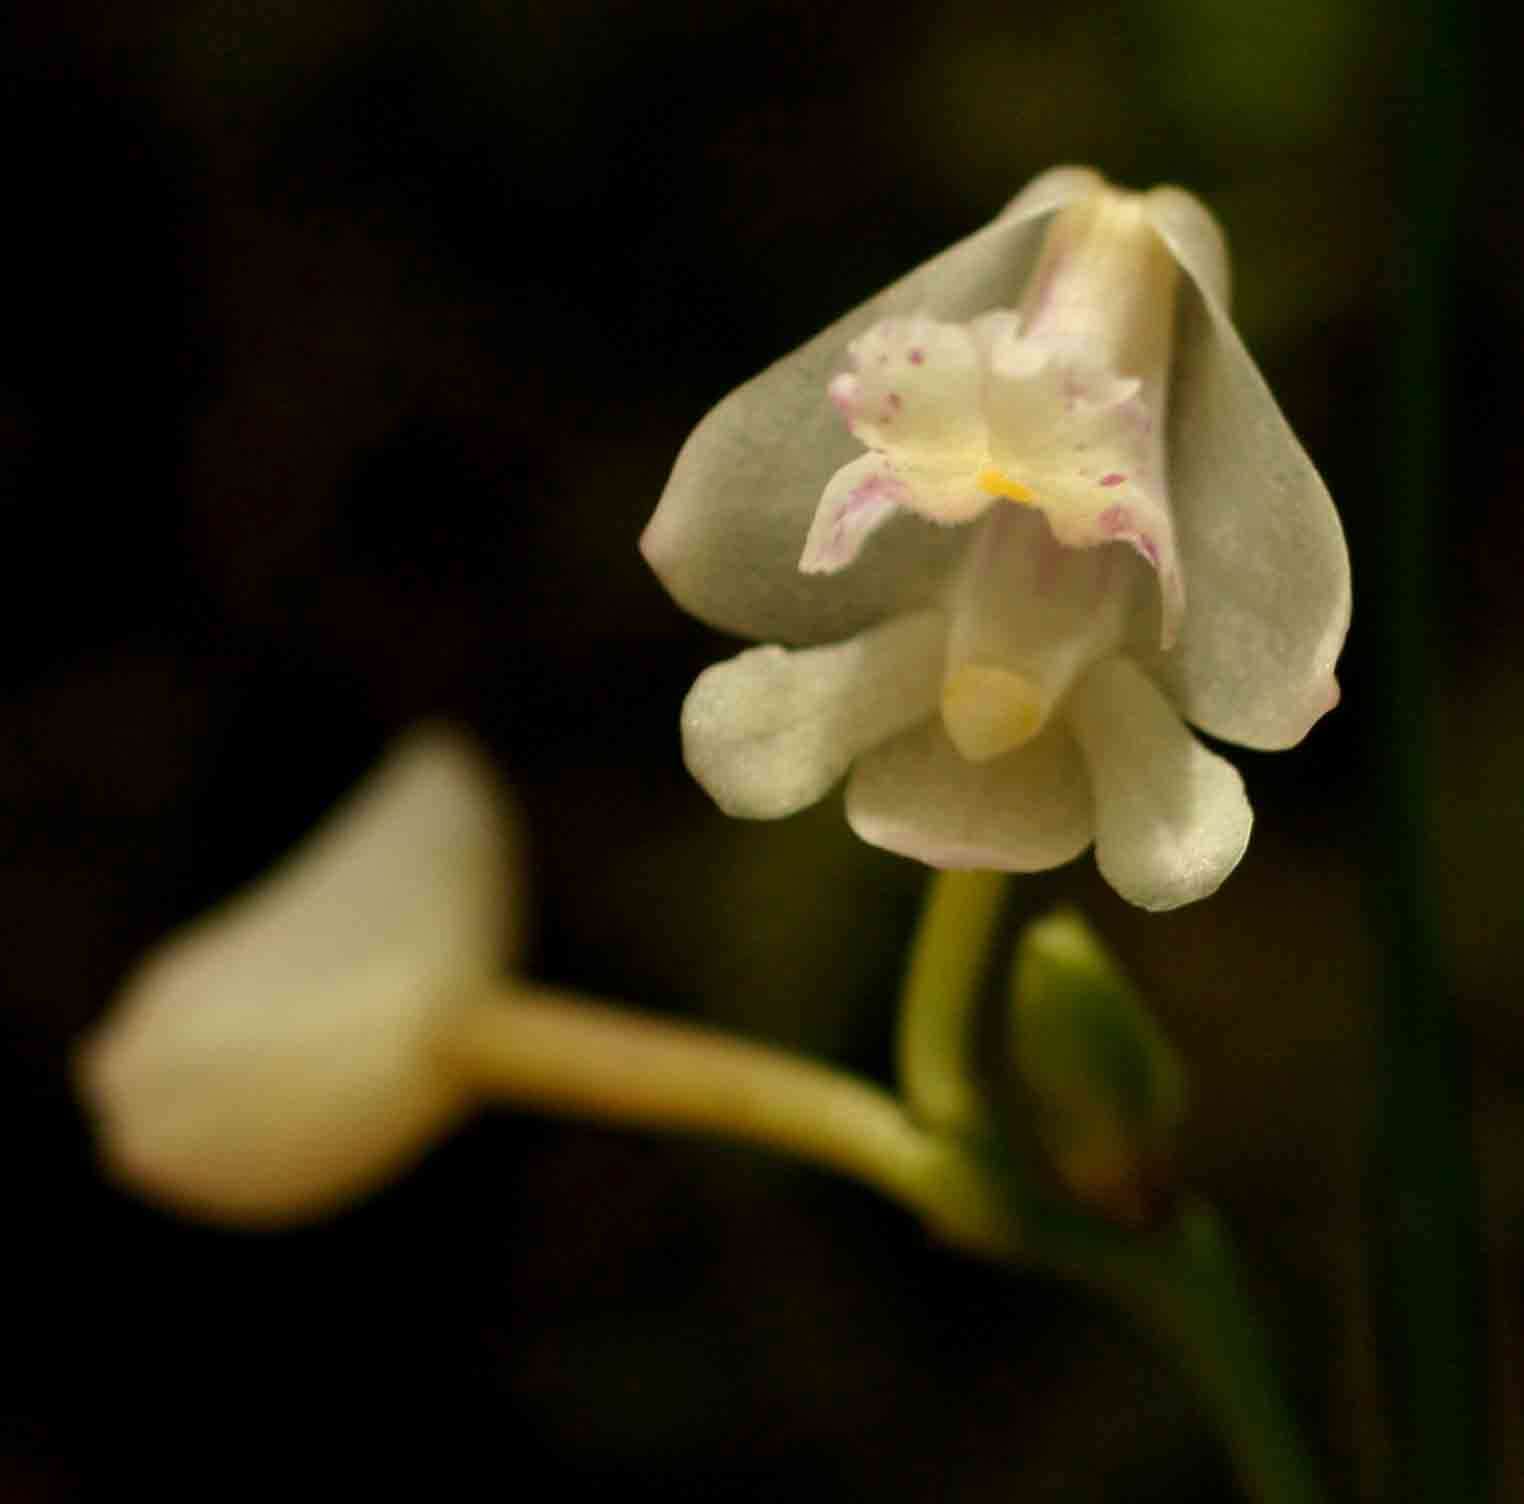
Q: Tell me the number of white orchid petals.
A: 5